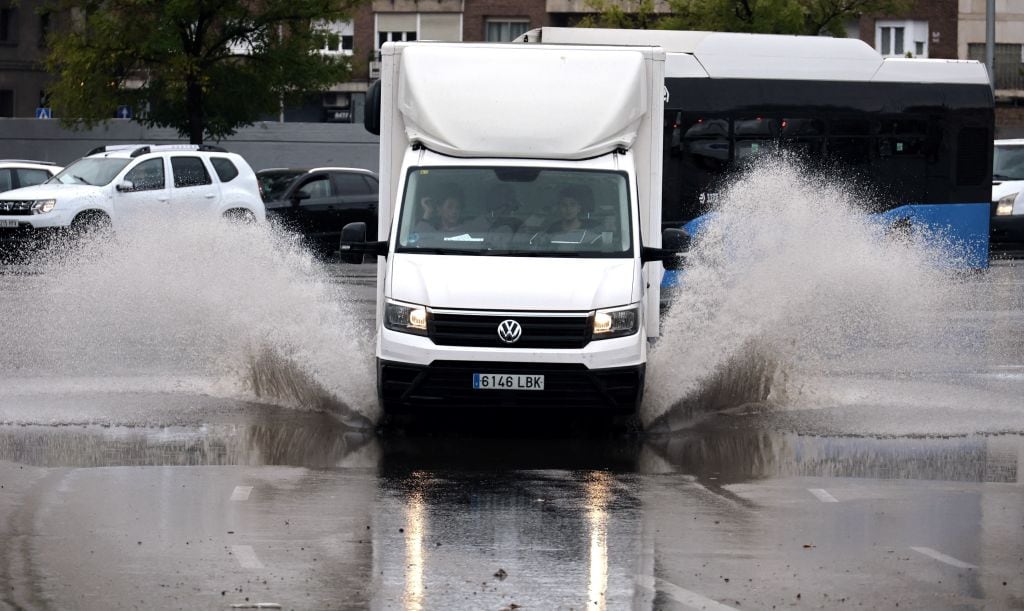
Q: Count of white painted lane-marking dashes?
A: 5